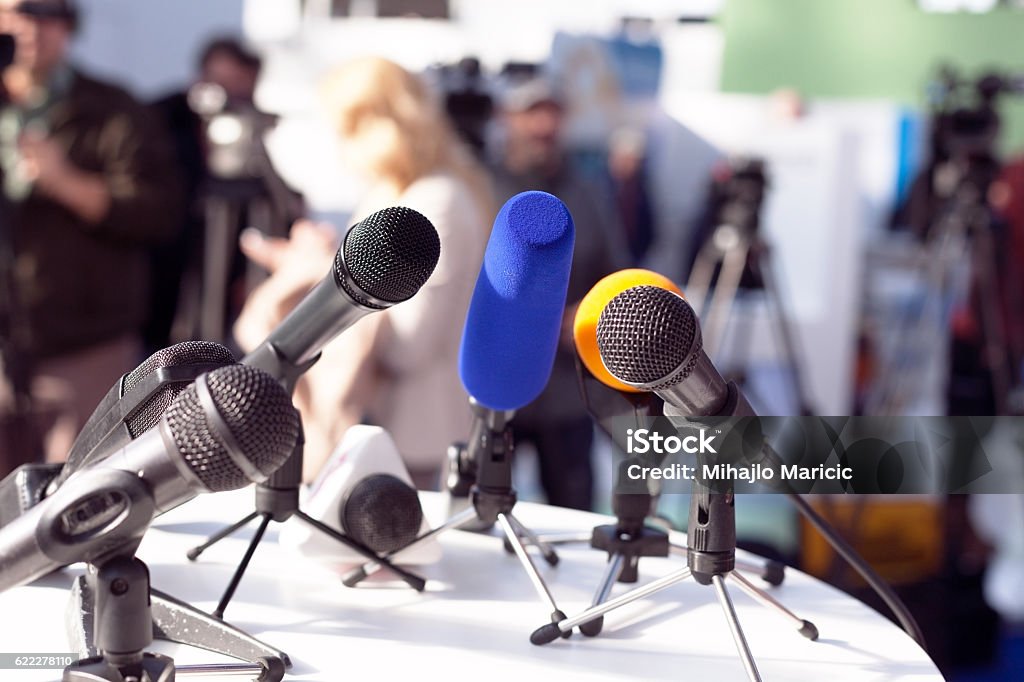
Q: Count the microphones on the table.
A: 7